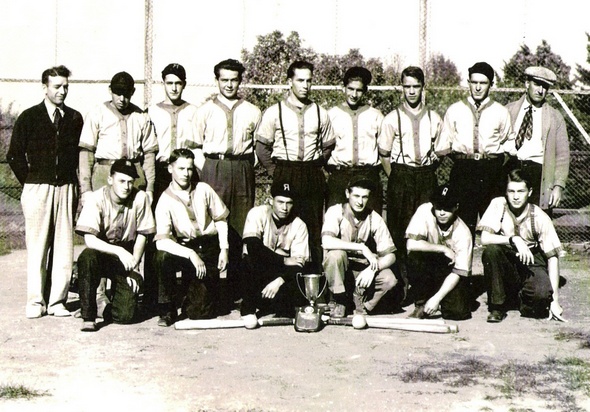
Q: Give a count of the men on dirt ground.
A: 15